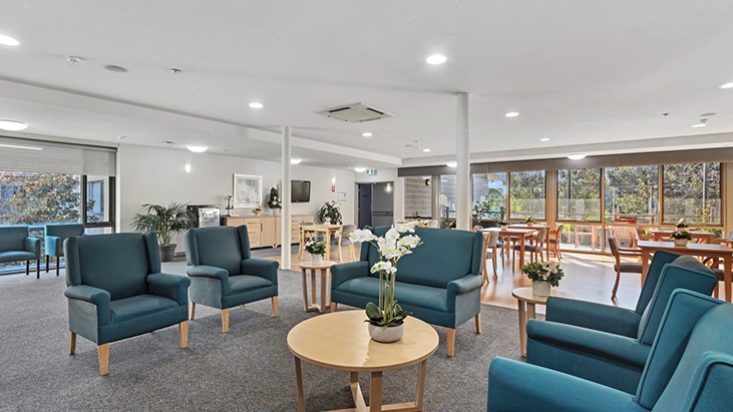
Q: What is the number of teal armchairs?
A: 6